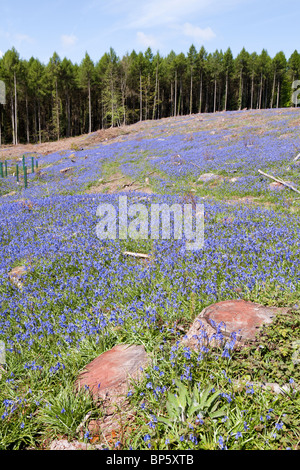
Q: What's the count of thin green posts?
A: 7